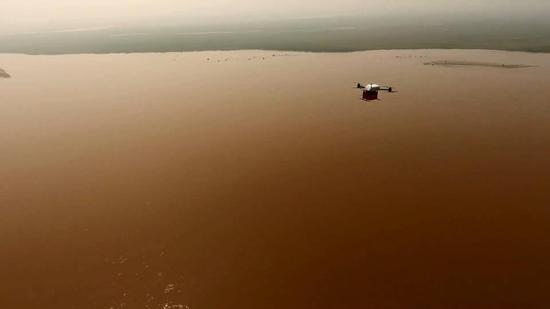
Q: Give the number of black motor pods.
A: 2